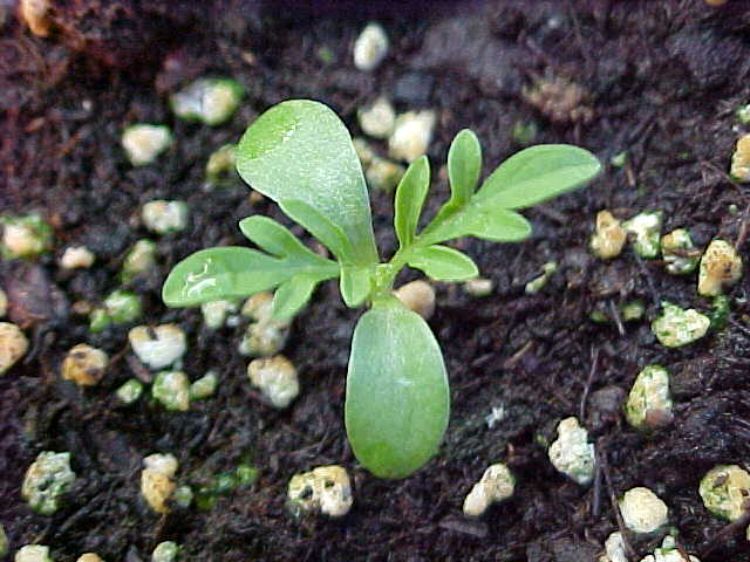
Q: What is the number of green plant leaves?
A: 12